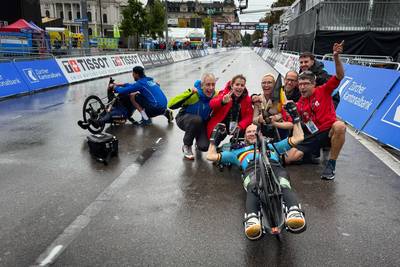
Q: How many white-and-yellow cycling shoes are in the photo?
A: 2